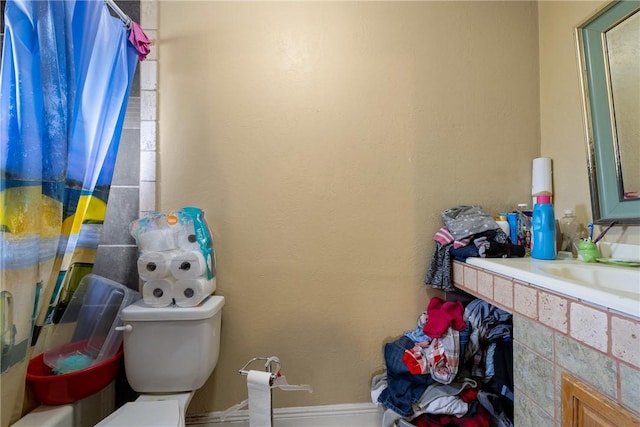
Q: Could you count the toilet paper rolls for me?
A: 7